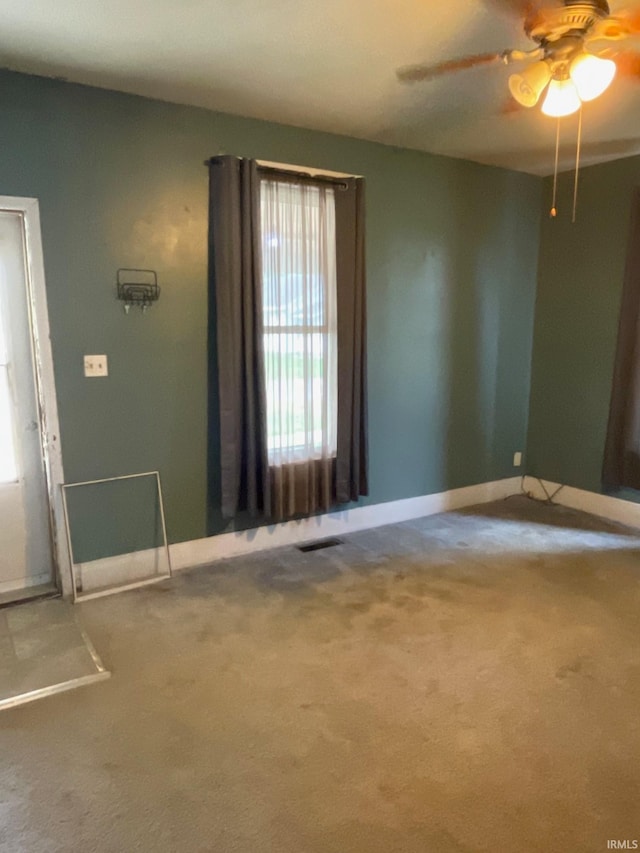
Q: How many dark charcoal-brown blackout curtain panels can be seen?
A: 3